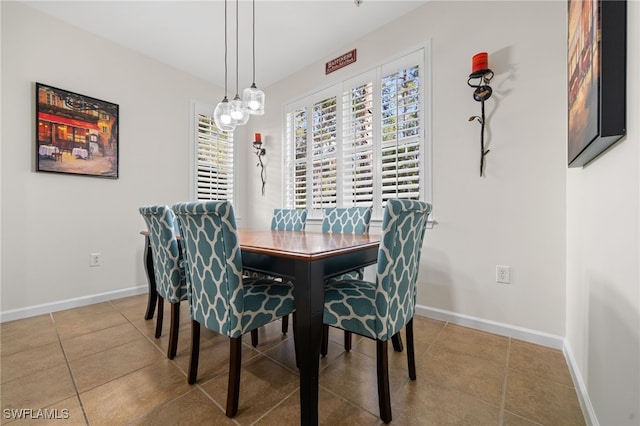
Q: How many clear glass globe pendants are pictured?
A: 3